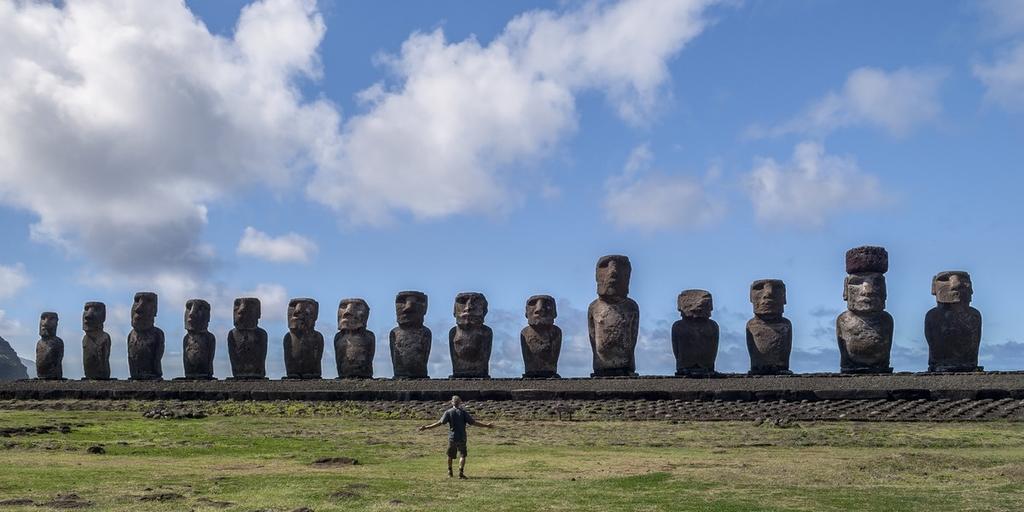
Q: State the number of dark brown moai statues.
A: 15